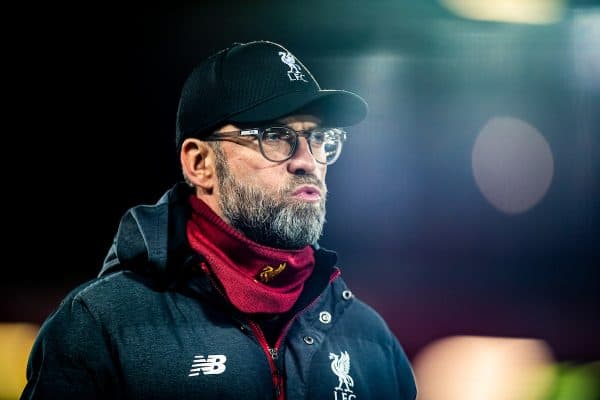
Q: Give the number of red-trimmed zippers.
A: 1